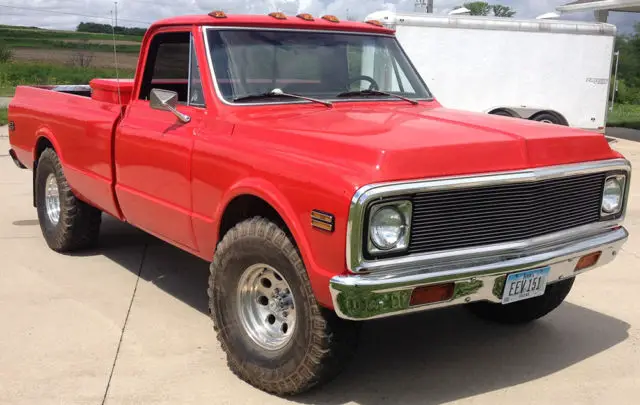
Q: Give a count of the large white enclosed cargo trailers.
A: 1